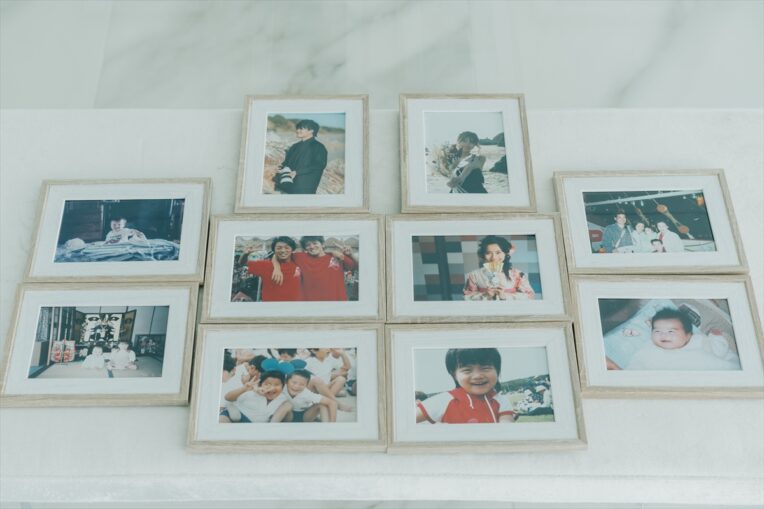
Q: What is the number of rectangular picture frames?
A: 10